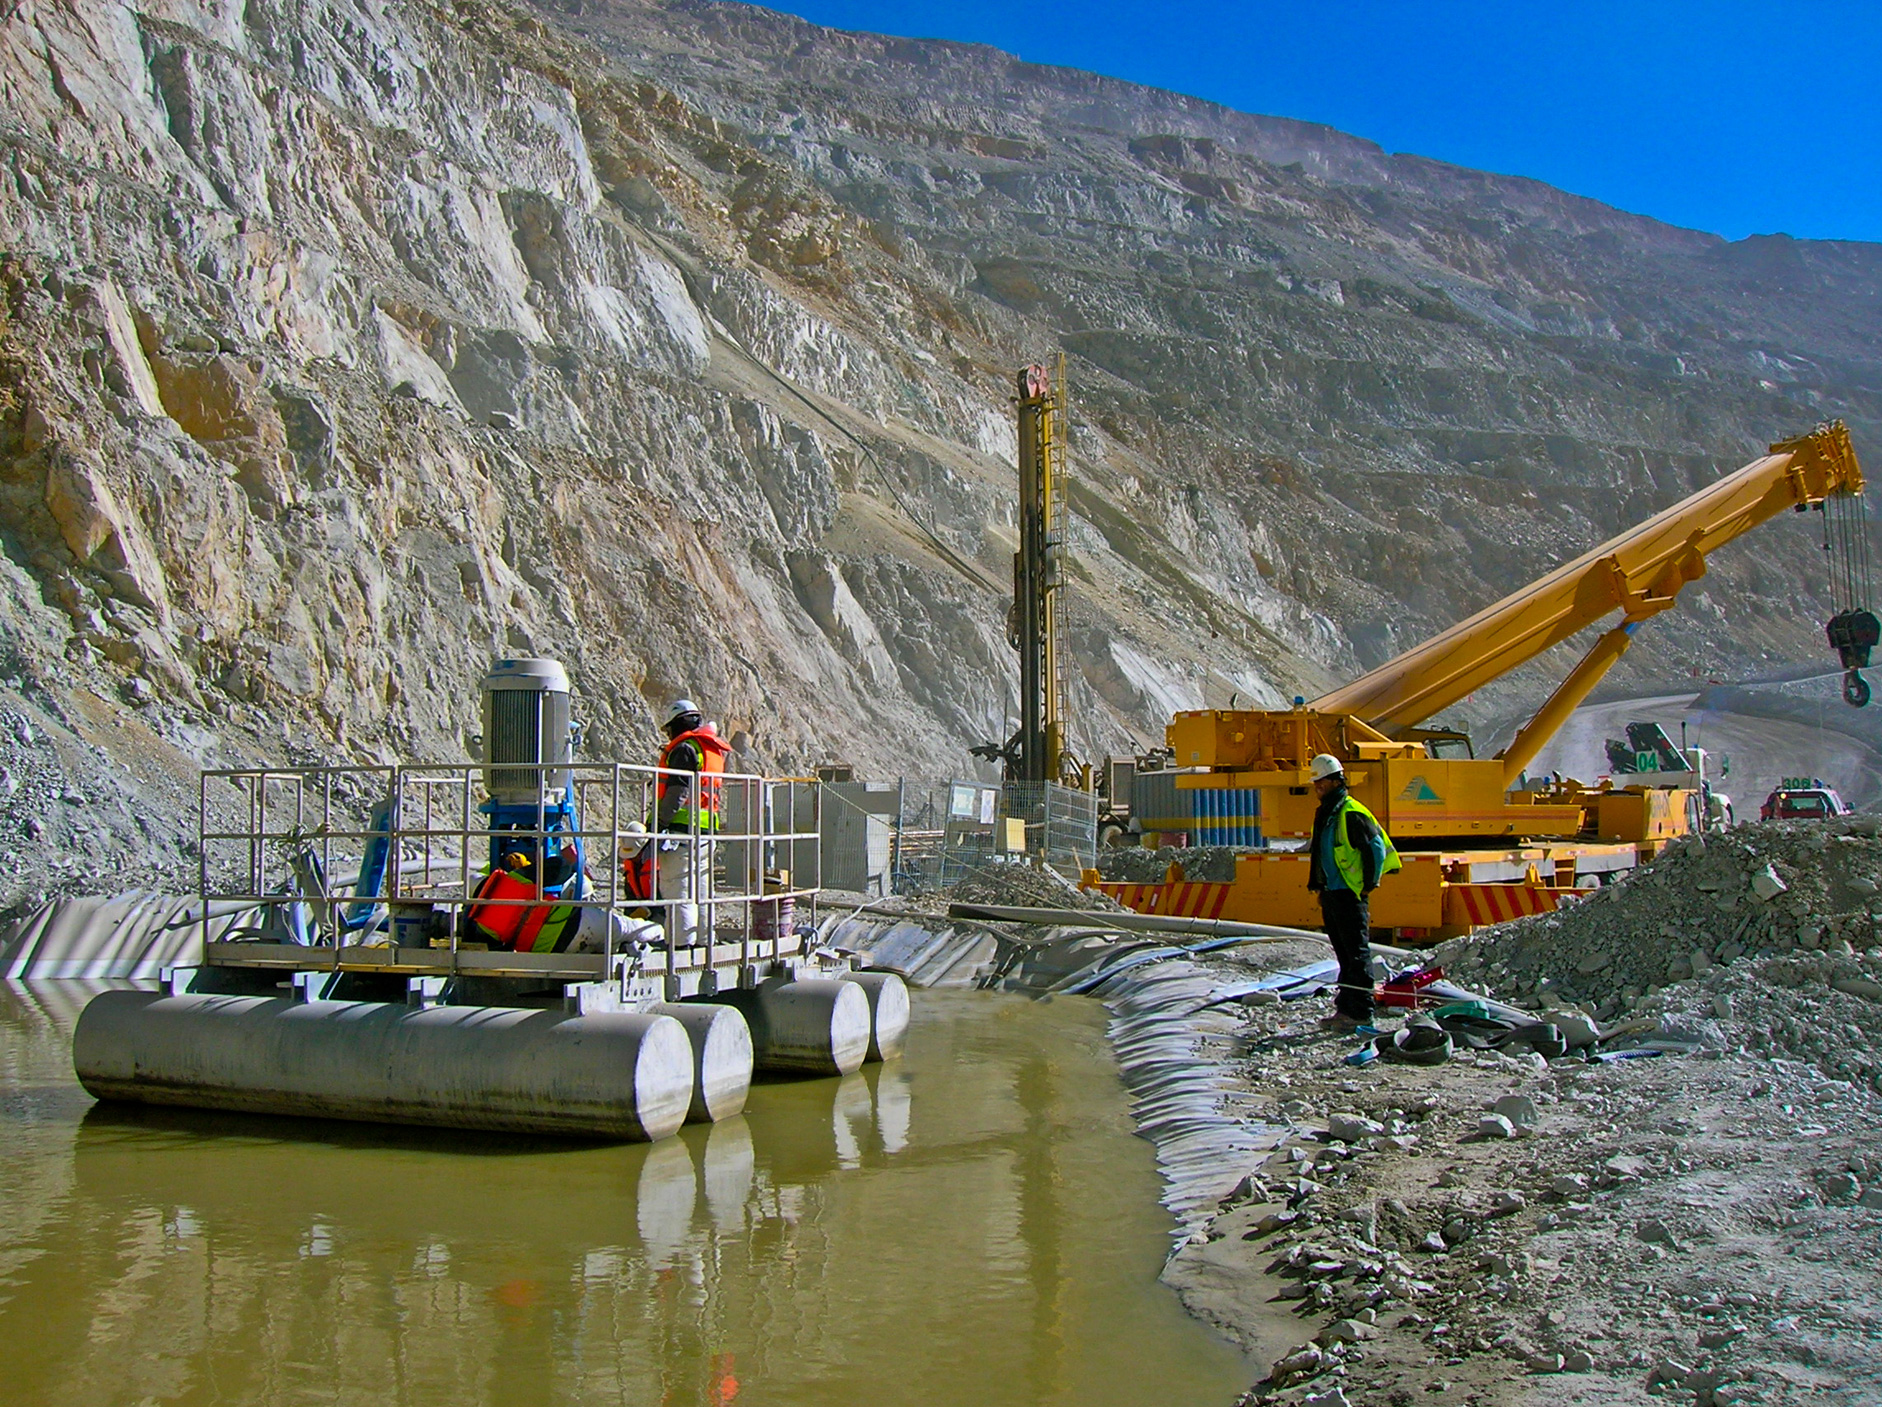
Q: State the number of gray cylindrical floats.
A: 4